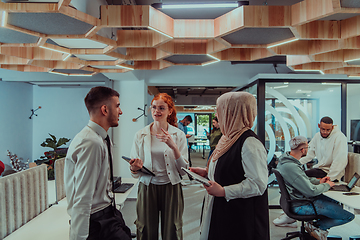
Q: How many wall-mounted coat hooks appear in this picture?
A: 2